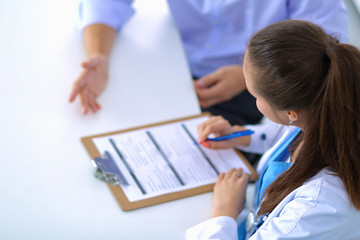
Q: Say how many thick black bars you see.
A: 3